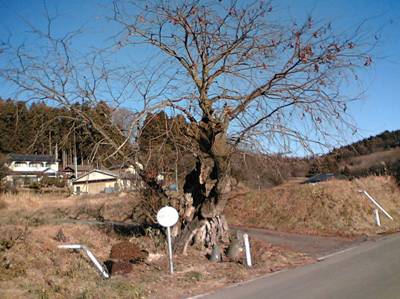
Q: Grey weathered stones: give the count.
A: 2